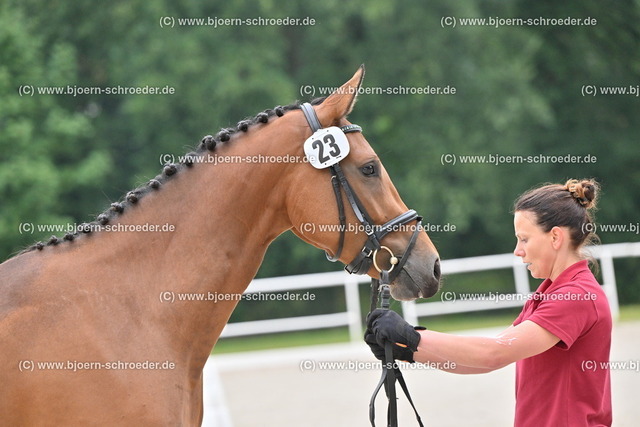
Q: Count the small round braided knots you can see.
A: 15